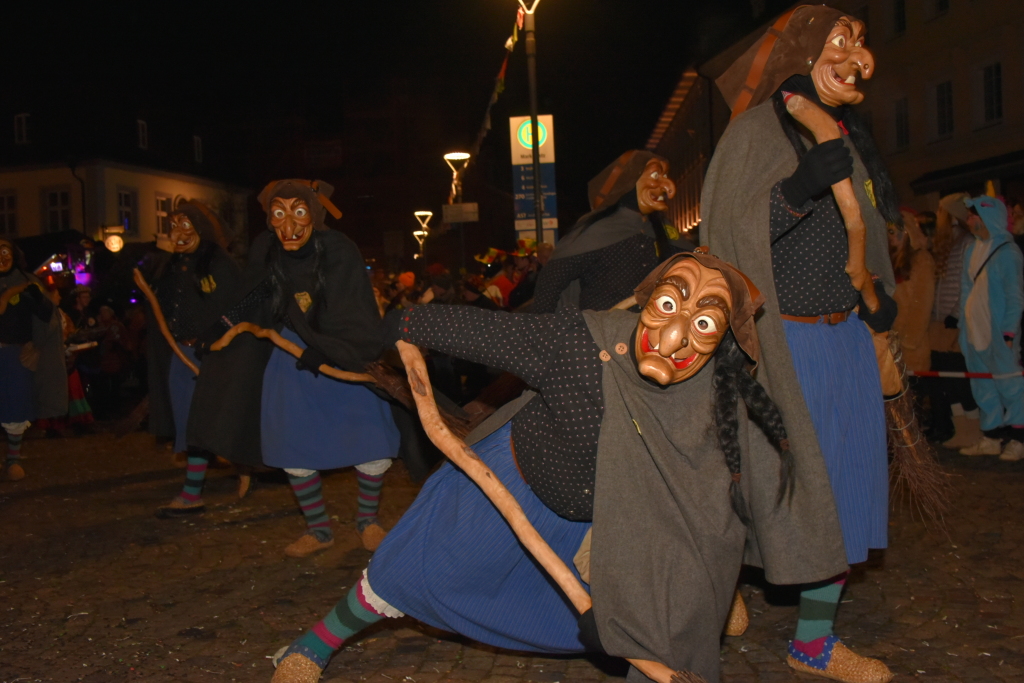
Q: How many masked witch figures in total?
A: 6